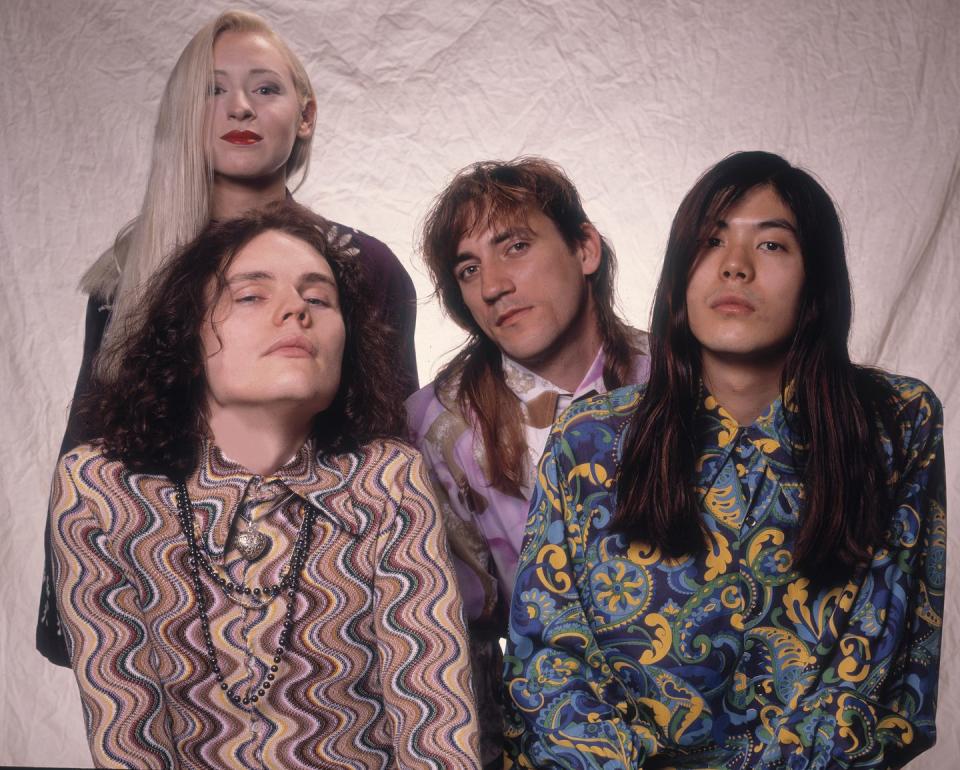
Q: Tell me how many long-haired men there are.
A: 3